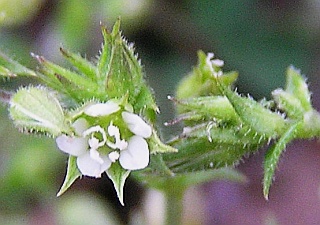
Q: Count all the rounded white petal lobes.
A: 5